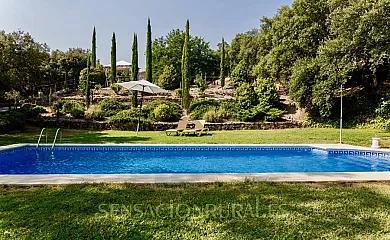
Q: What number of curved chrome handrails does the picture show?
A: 2